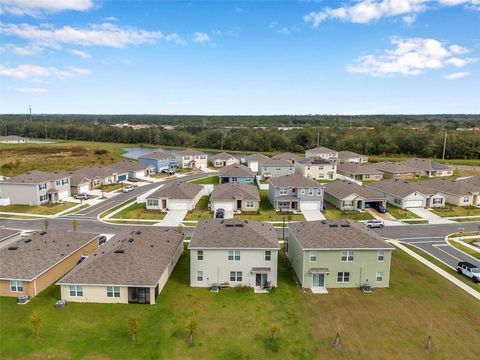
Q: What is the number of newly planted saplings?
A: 6